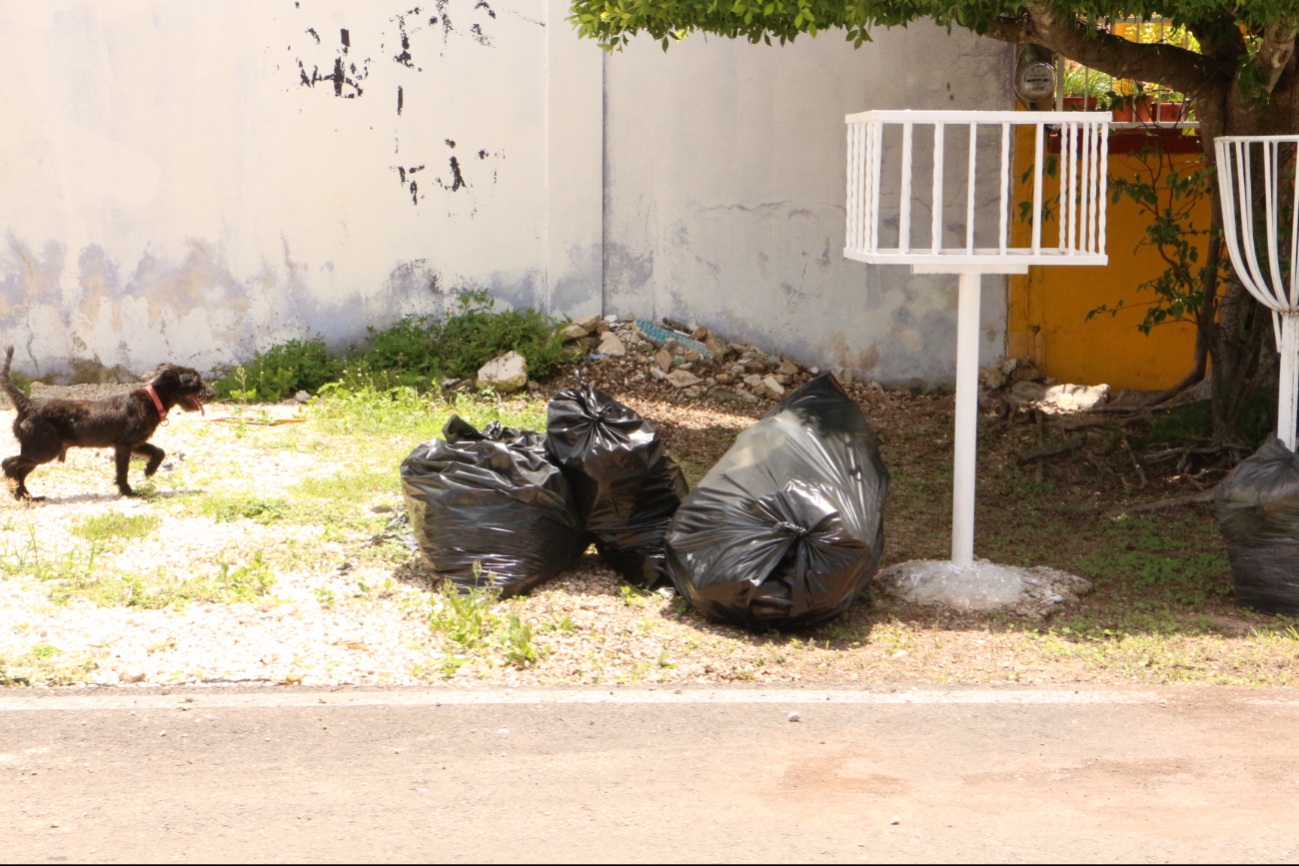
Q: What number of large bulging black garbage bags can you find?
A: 4